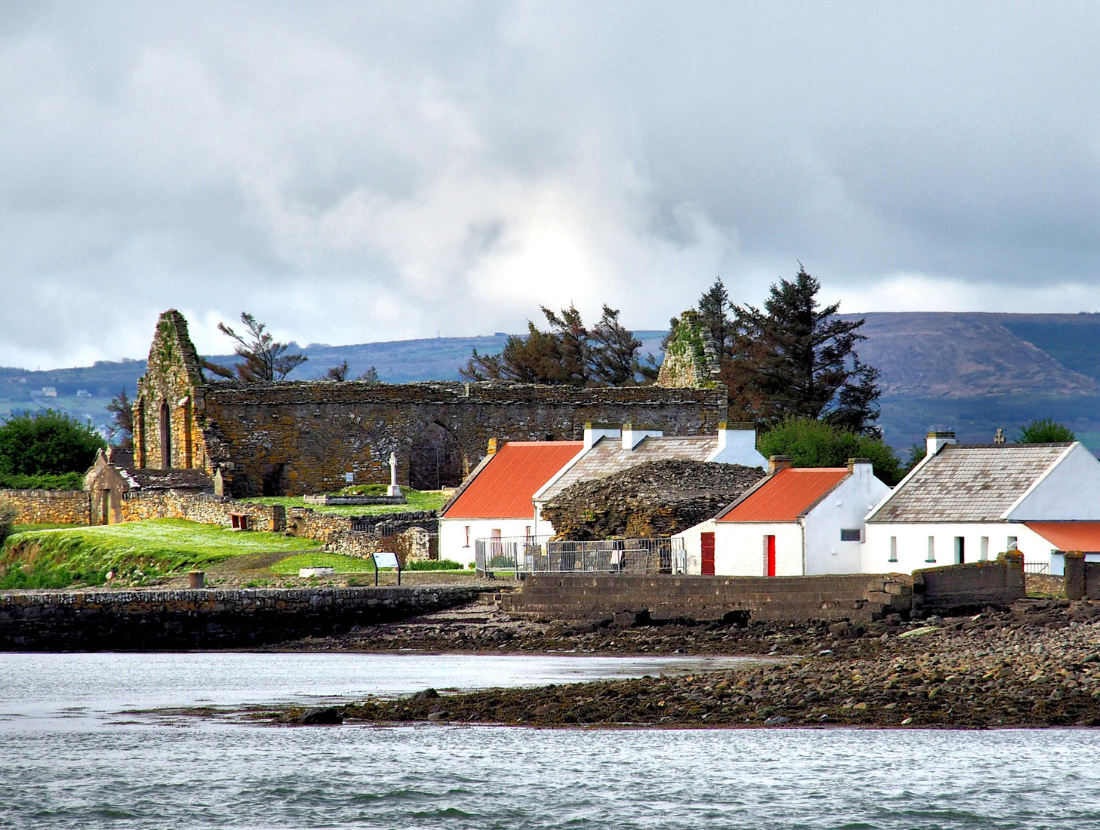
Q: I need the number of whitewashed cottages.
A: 4